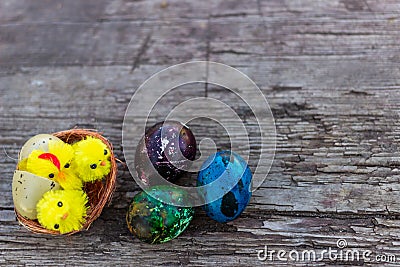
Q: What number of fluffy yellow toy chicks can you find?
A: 3